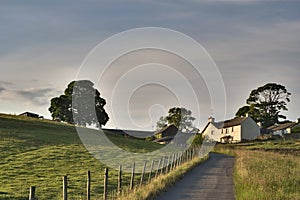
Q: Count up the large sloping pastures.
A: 1